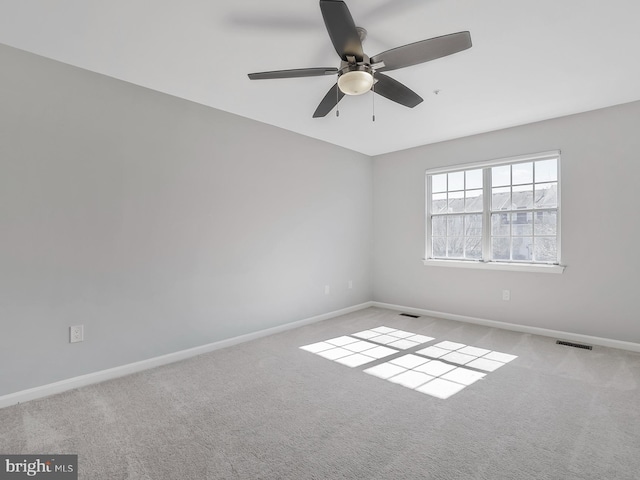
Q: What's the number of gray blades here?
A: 5